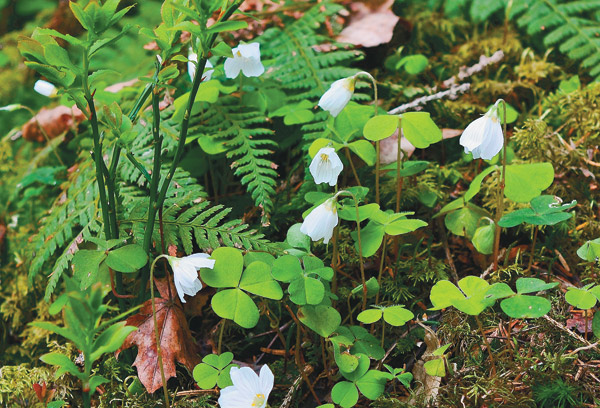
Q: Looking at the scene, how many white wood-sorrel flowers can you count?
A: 9